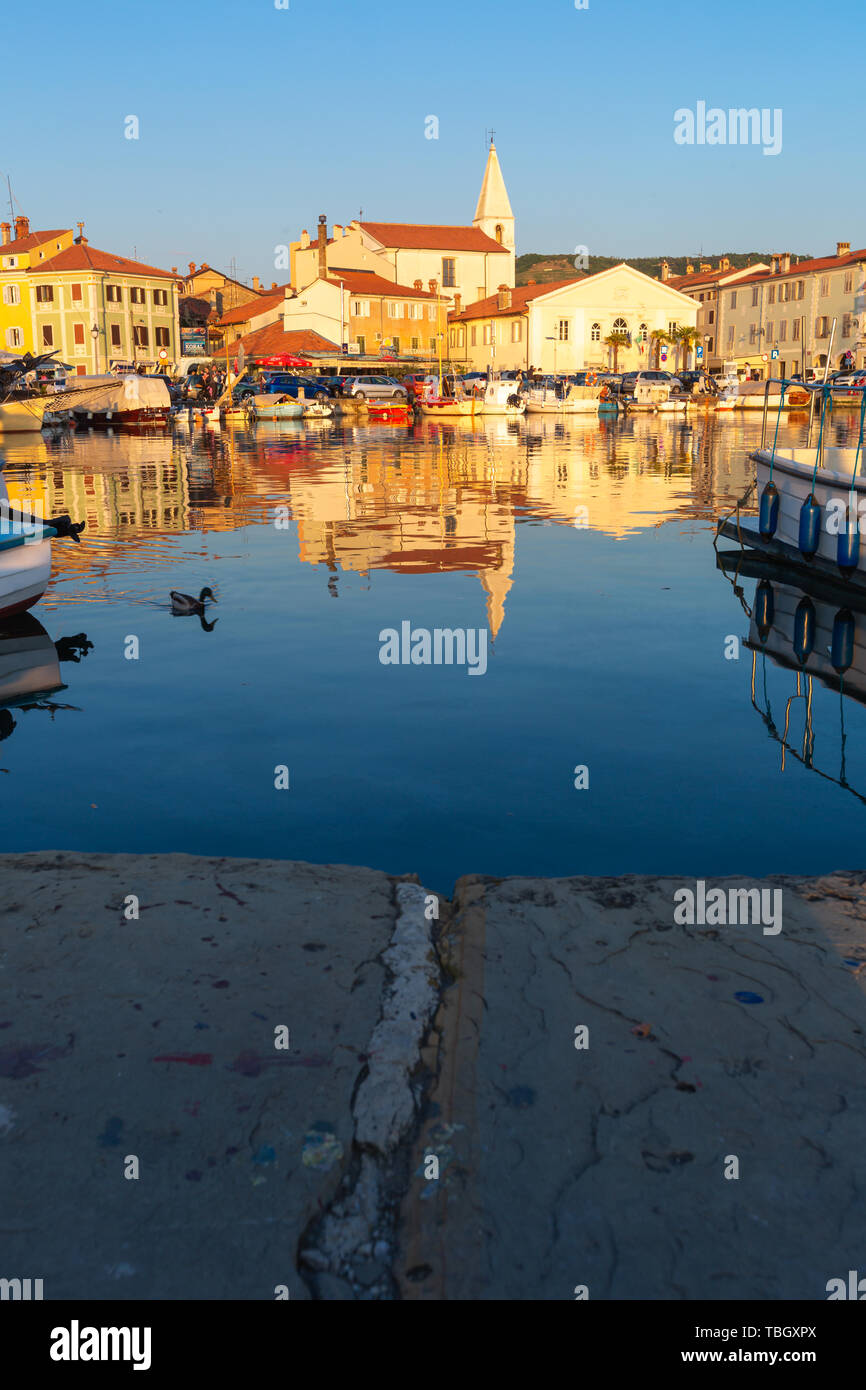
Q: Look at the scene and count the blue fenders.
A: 3